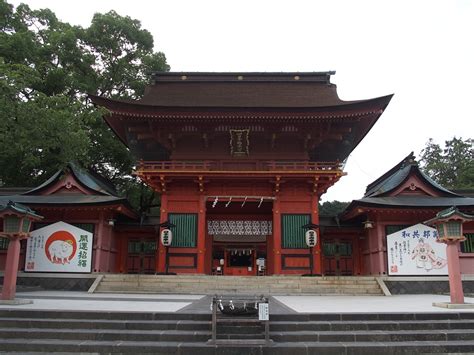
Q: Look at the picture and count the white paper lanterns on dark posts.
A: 2